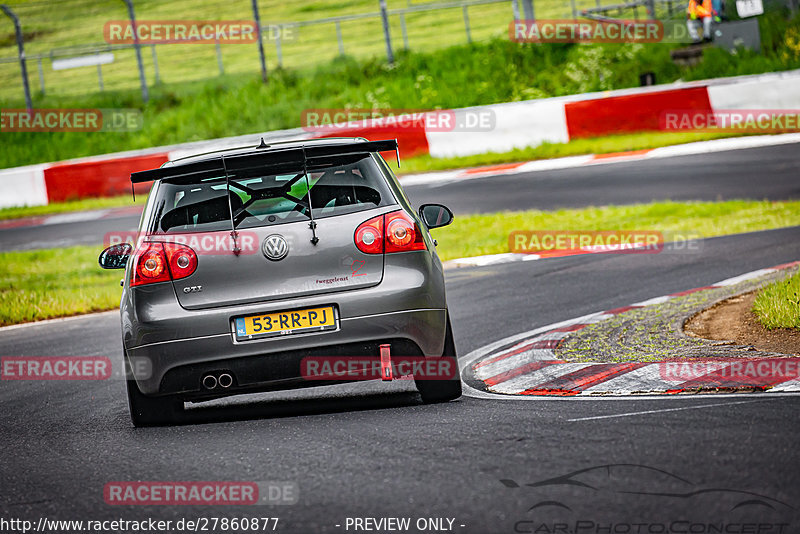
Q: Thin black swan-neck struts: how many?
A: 2